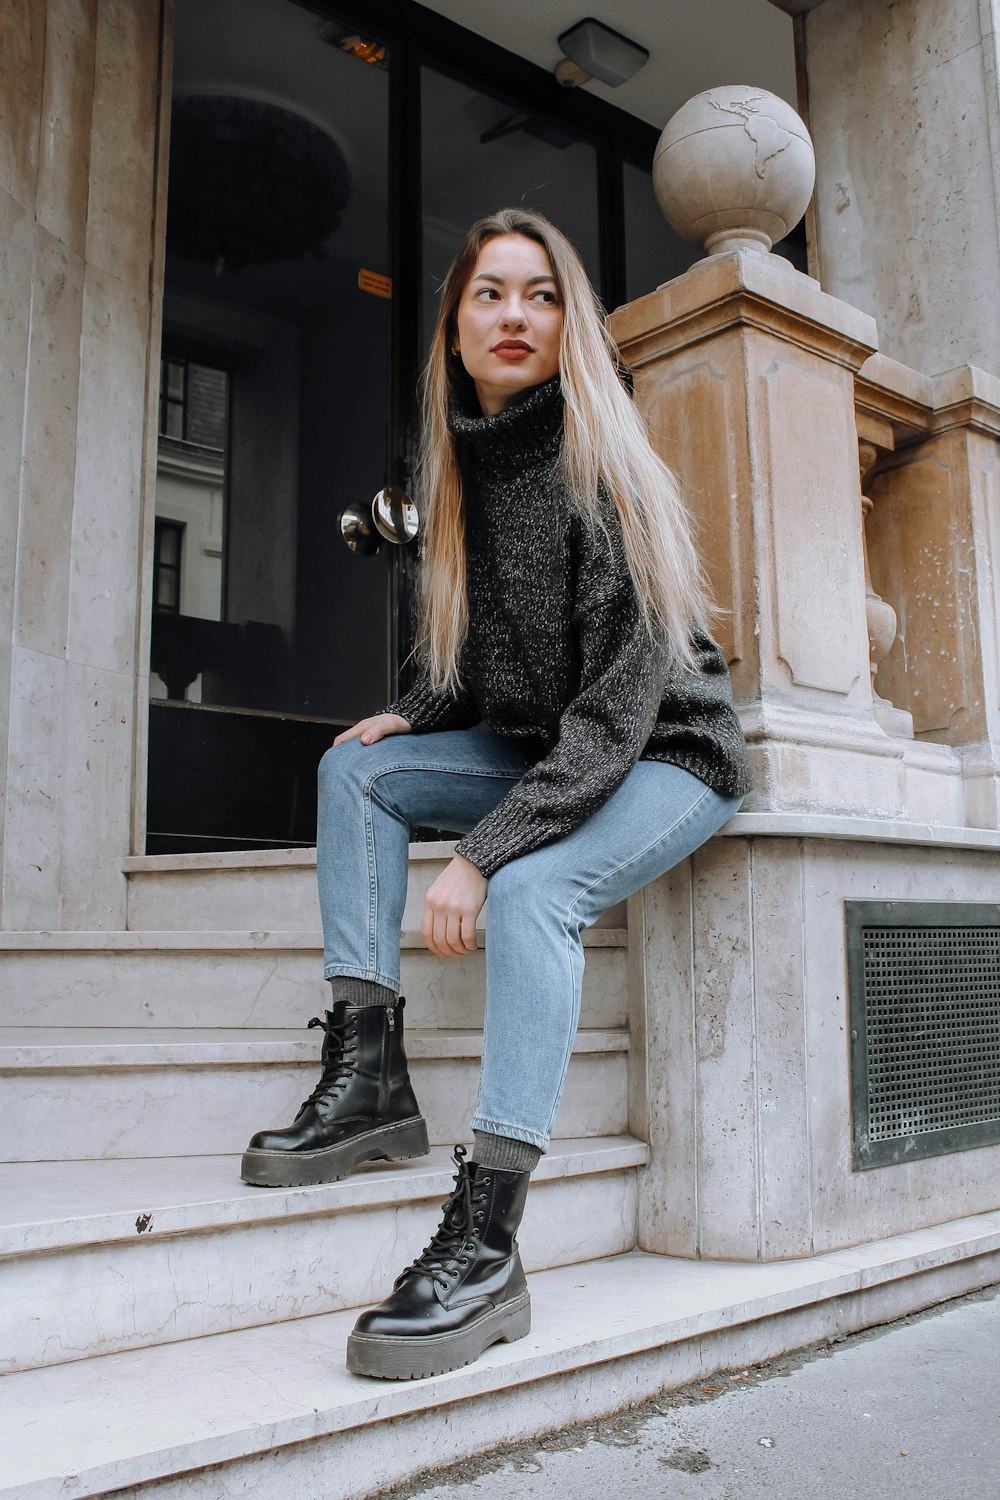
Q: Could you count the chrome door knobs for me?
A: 2